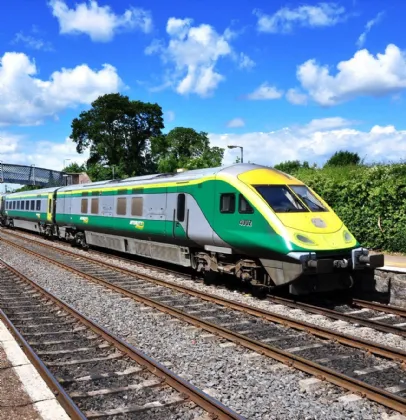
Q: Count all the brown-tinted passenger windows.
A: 4